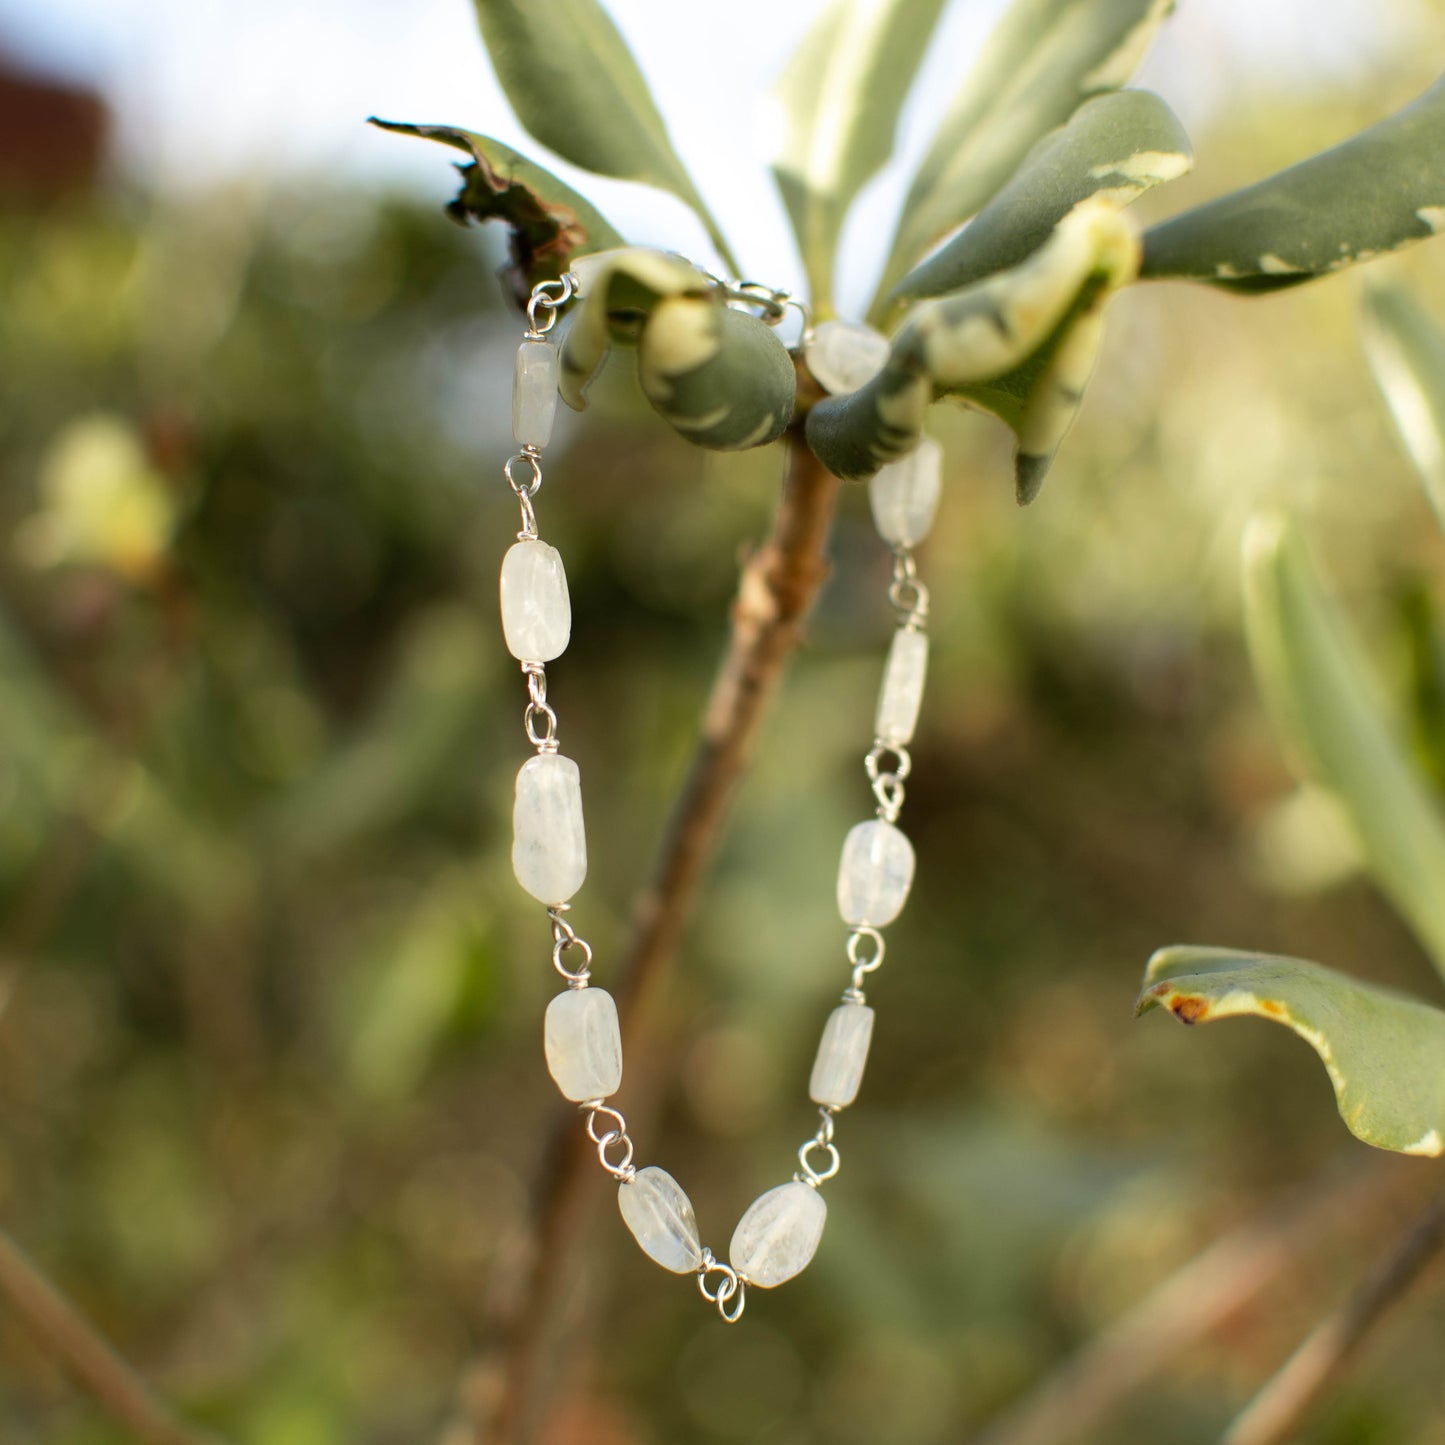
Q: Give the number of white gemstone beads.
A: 12